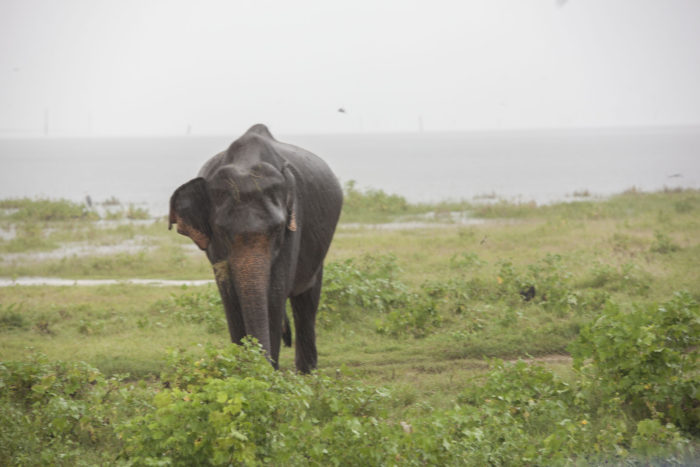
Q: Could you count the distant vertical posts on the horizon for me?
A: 3